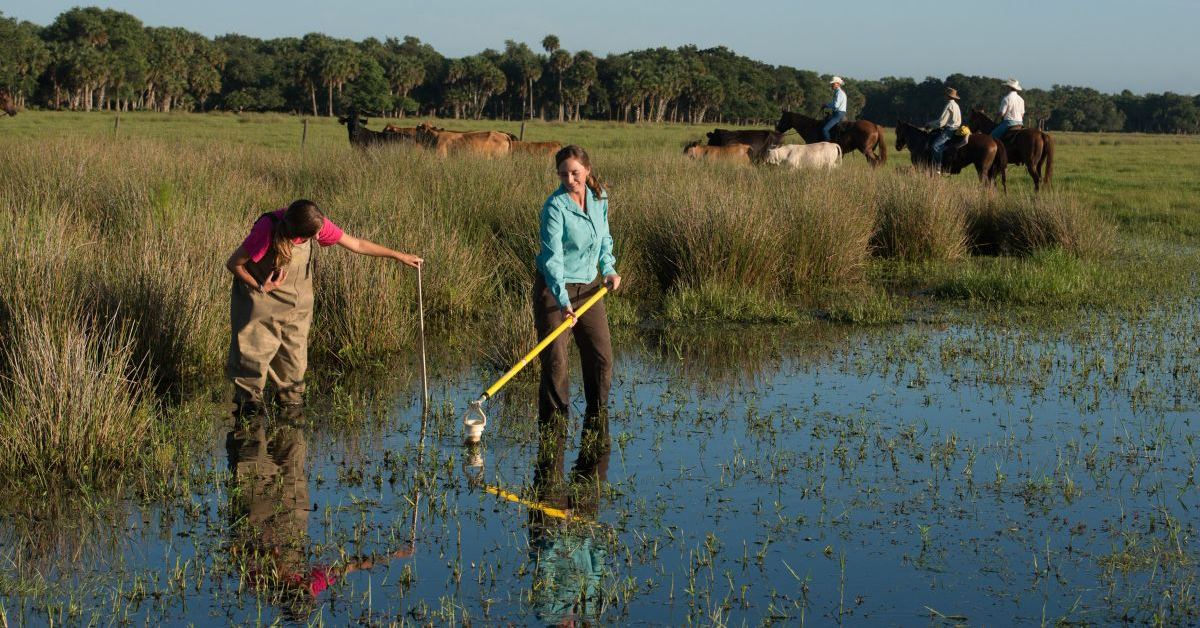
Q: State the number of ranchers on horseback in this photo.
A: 3